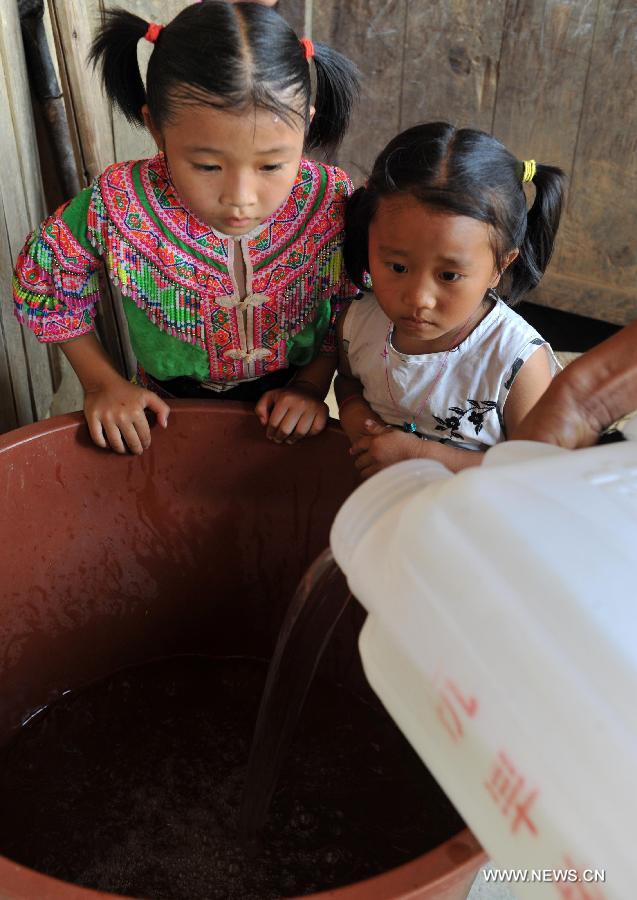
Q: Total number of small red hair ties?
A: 2